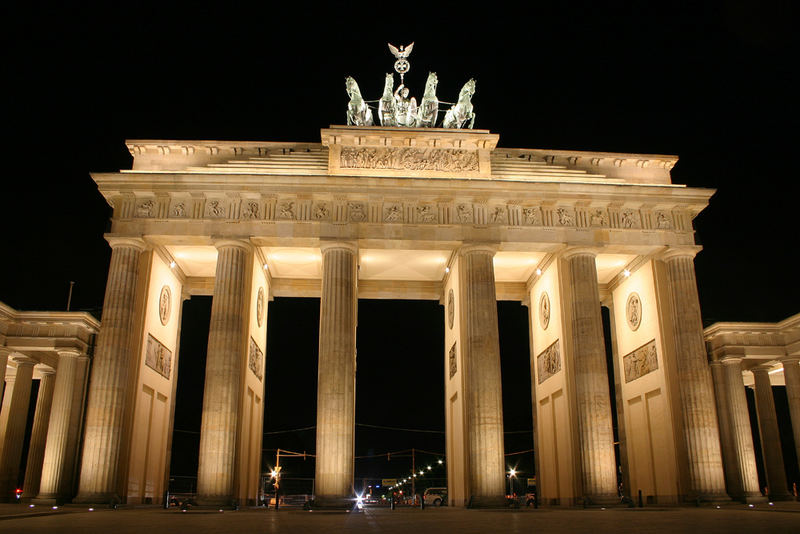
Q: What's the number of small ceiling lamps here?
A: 5